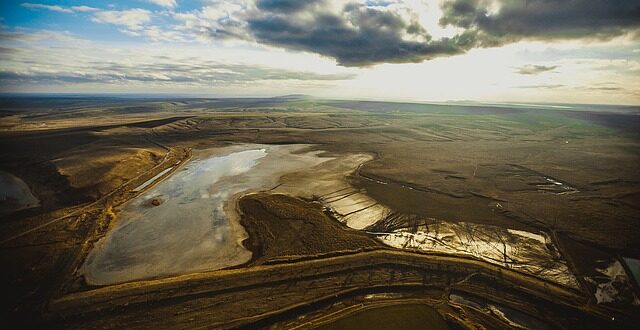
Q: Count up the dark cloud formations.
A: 2